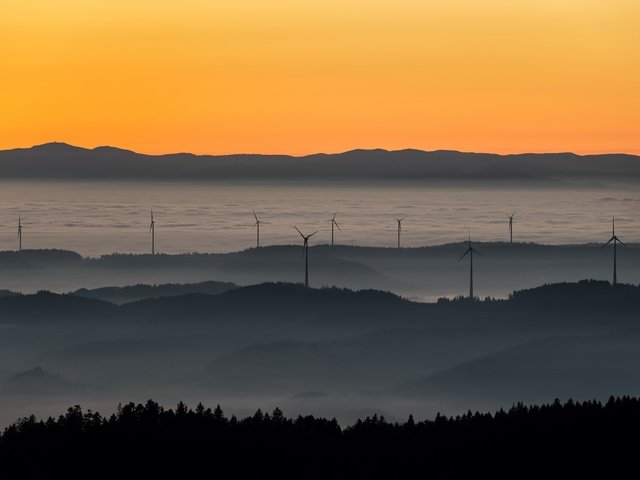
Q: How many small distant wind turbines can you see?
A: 6